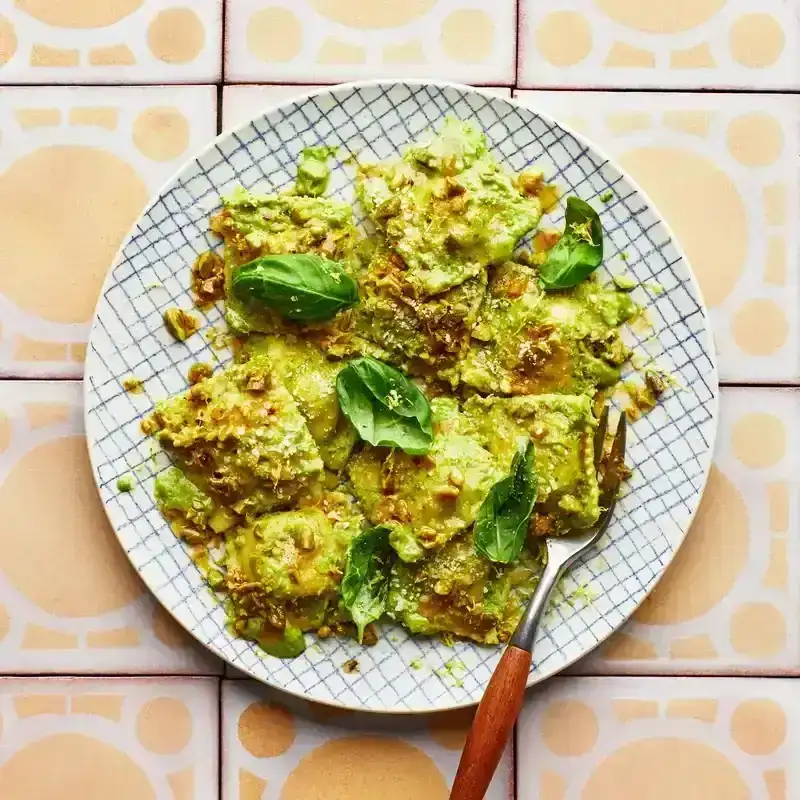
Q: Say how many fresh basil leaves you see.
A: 5